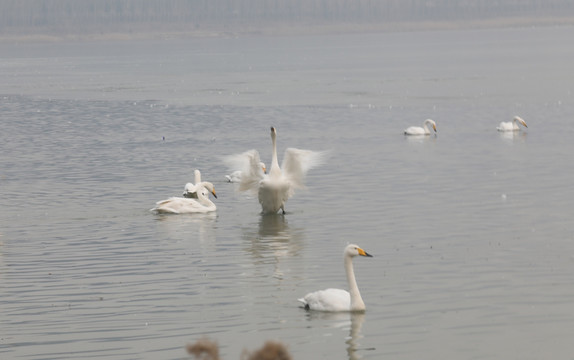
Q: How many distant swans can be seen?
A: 2